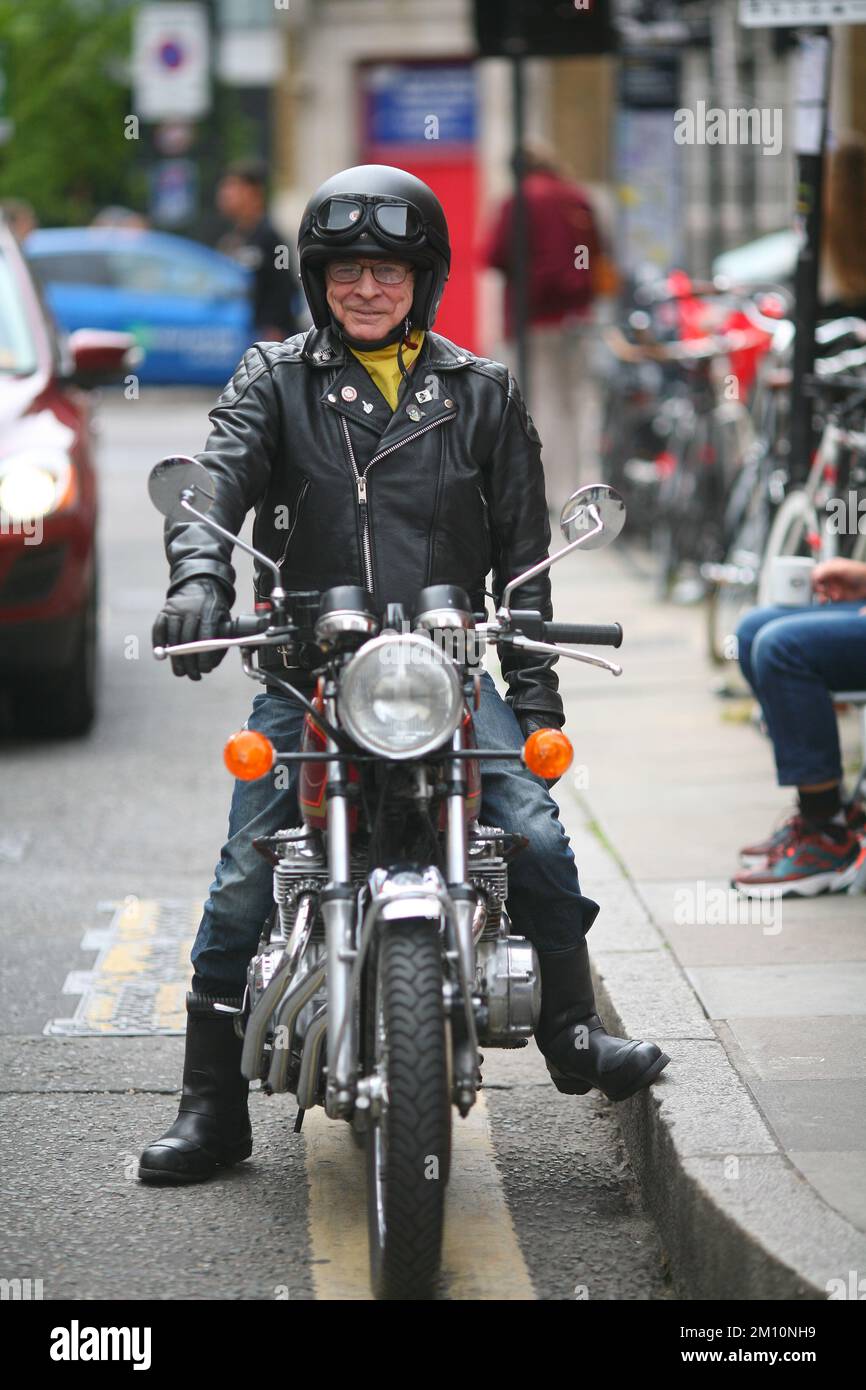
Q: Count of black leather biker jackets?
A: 1